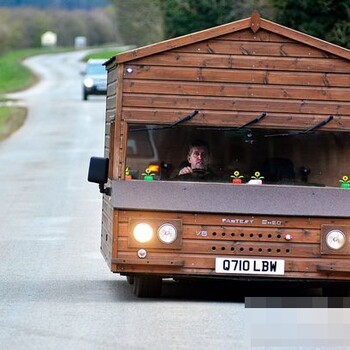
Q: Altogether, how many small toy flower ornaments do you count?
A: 5